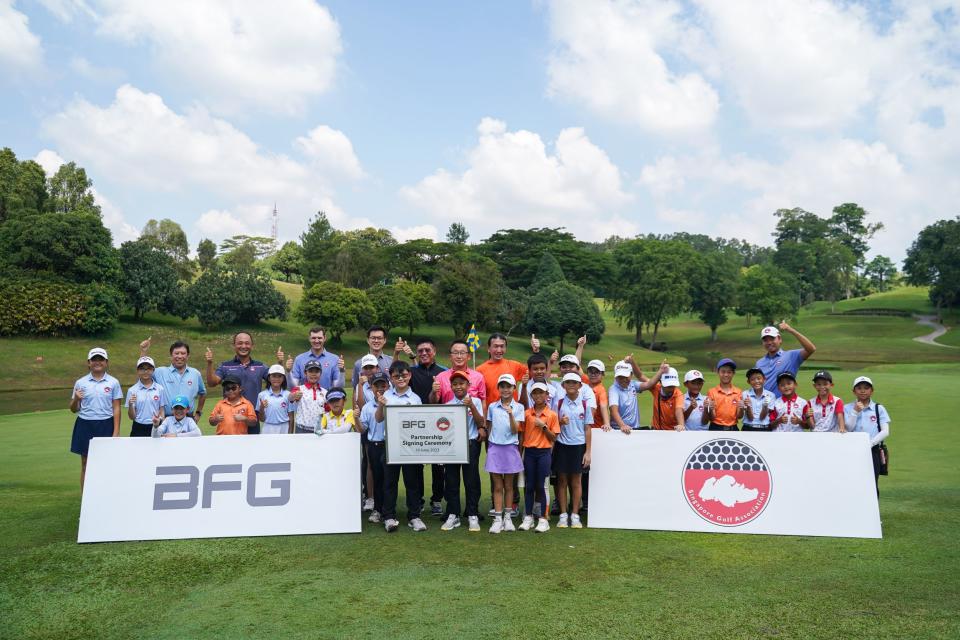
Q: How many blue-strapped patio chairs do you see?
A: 0